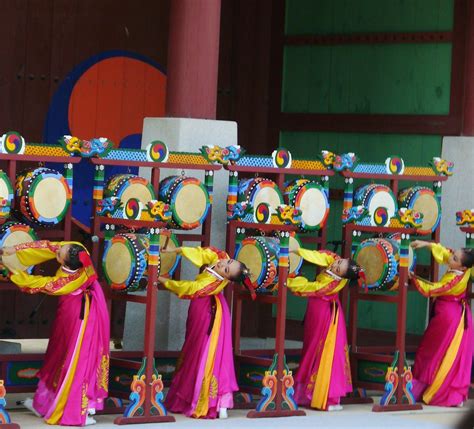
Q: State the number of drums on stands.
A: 15